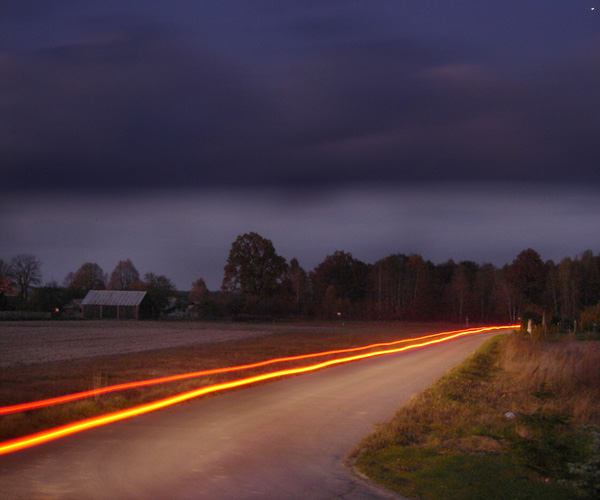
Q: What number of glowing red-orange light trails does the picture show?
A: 2